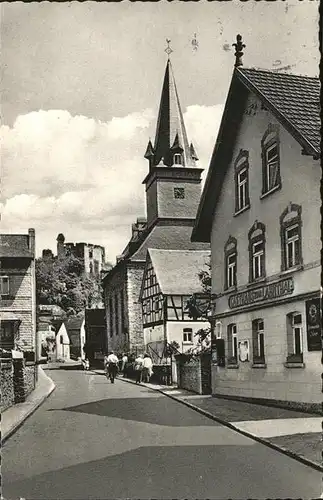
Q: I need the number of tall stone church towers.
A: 1